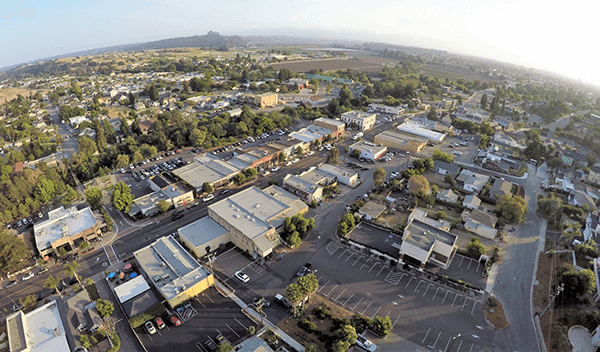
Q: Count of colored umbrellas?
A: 4